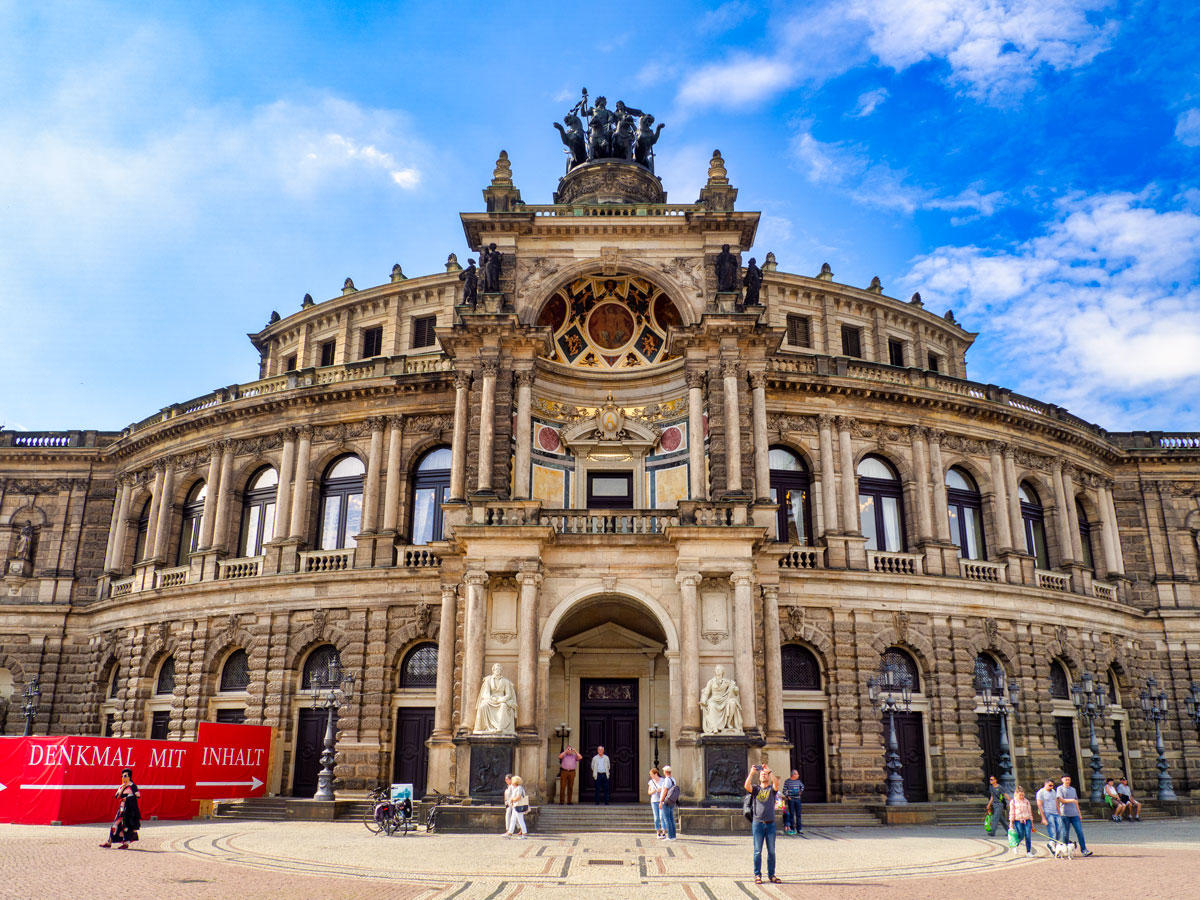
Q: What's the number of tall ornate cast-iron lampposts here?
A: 7